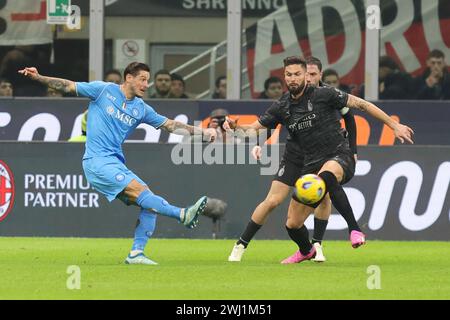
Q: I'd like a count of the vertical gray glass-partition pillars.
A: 3